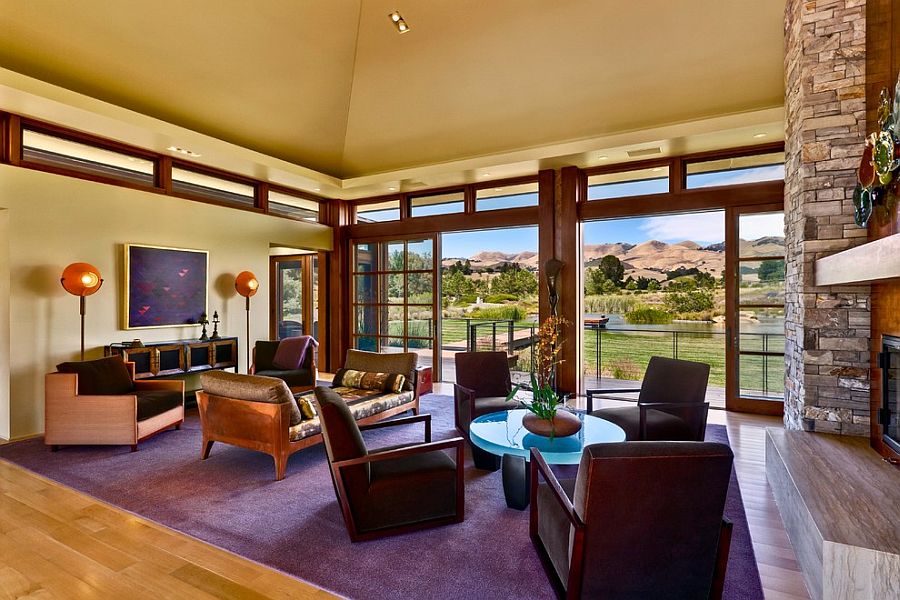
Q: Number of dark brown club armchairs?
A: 4